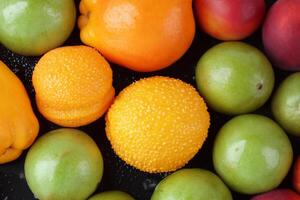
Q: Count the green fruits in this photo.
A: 7